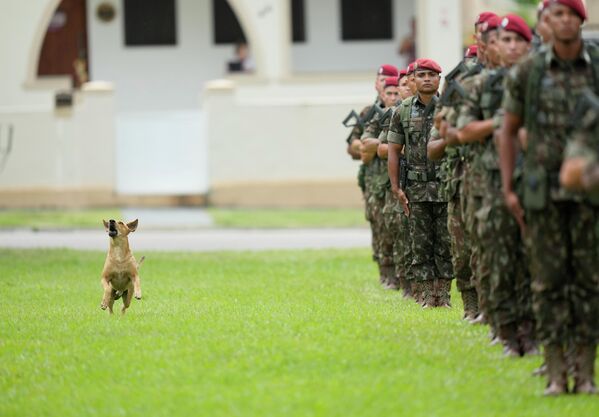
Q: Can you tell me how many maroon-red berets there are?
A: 11